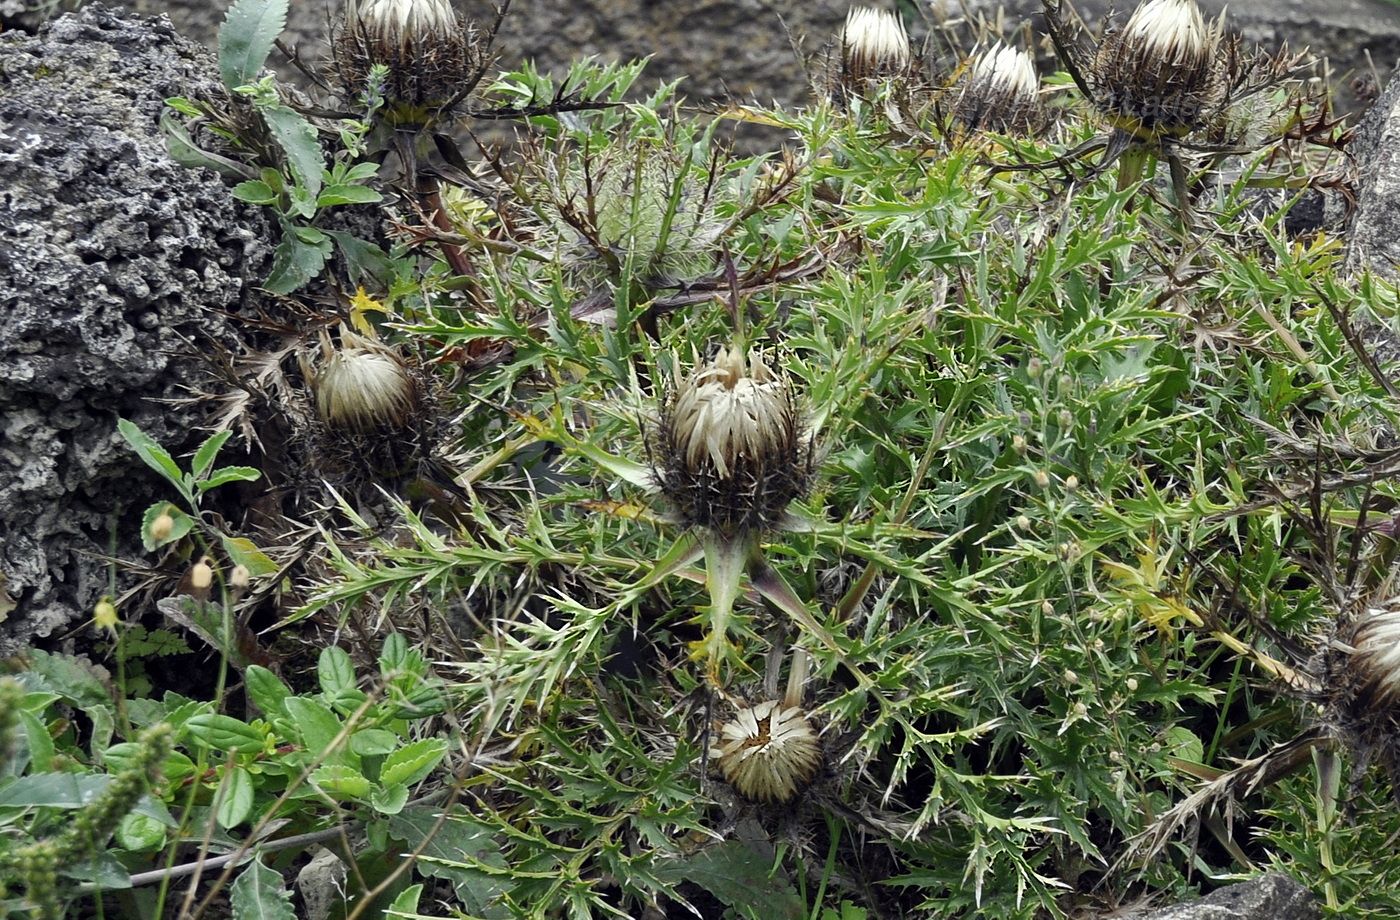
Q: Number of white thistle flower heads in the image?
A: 8